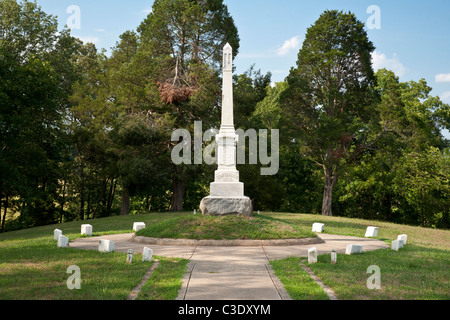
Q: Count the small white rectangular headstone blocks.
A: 12